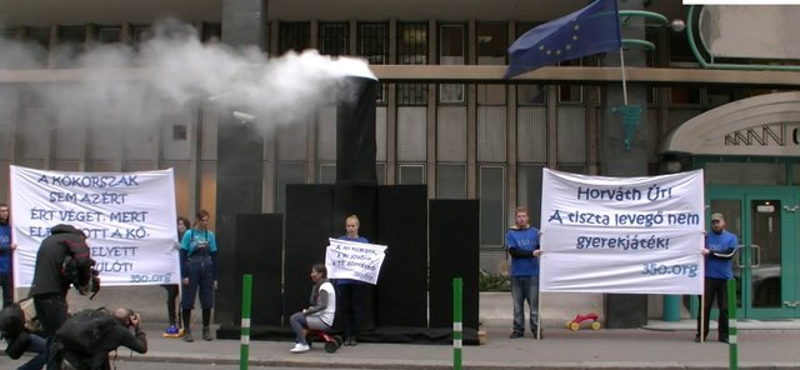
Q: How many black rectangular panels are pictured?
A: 4